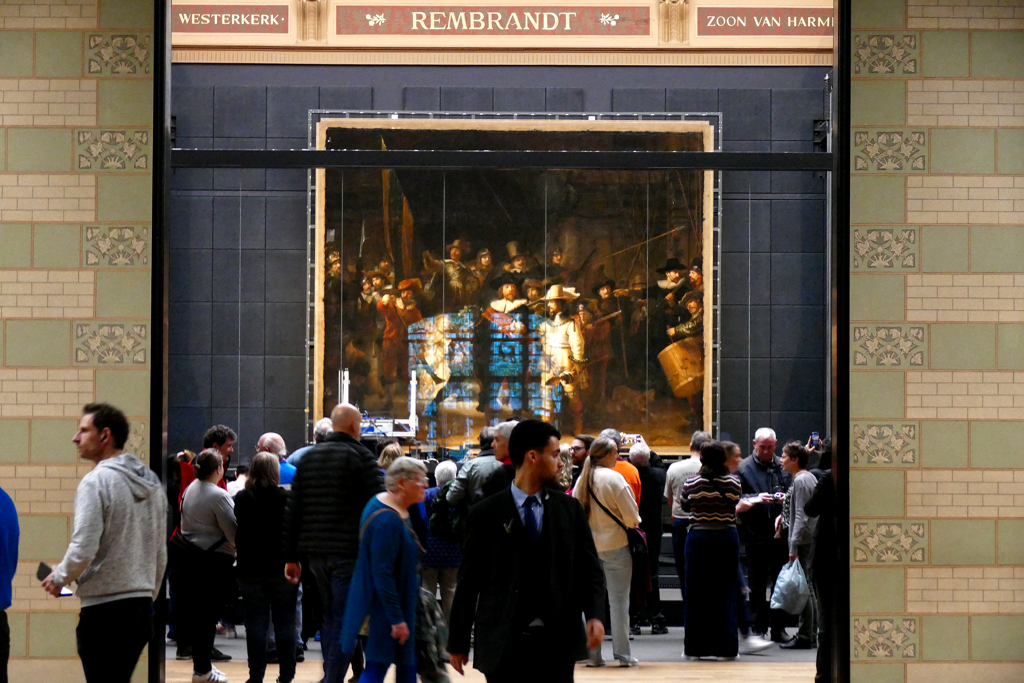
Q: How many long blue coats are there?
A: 1